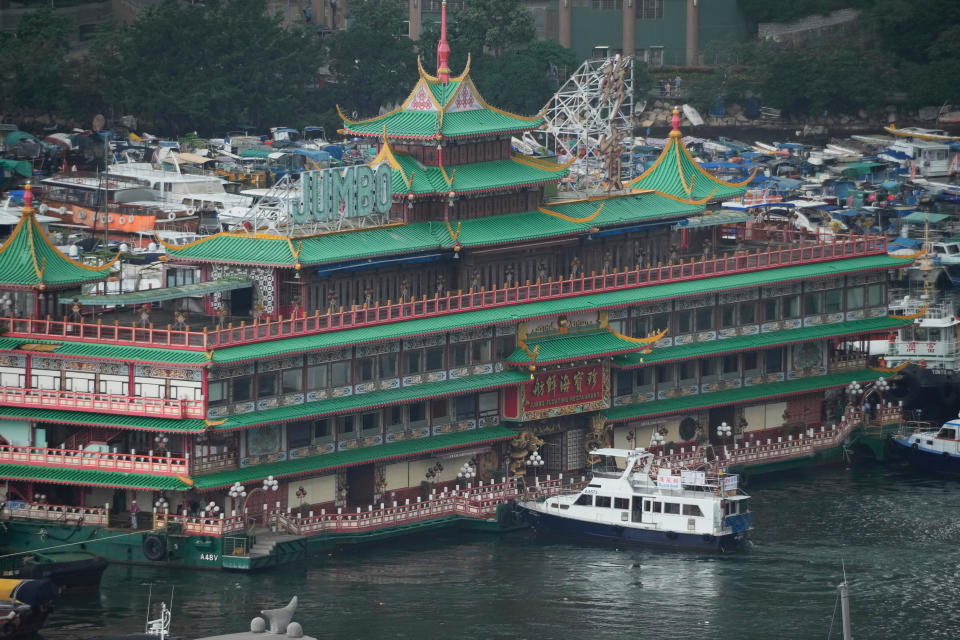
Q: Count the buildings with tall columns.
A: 1